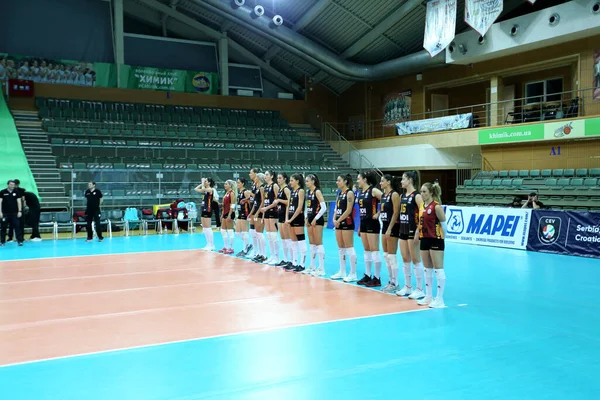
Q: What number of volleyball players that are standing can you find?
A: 14